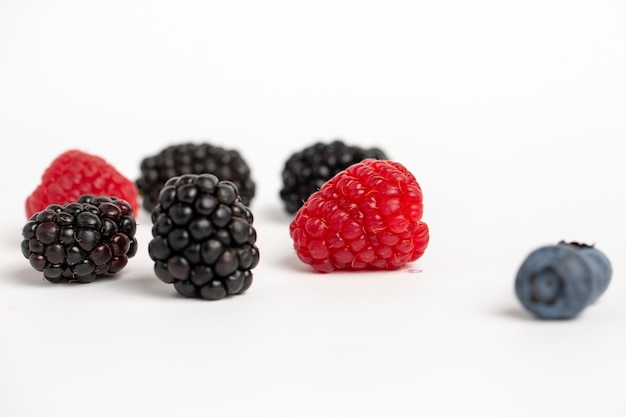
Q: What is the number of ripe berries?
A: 8